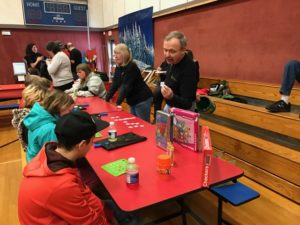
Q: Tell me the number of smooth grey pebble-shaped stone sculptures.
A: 0